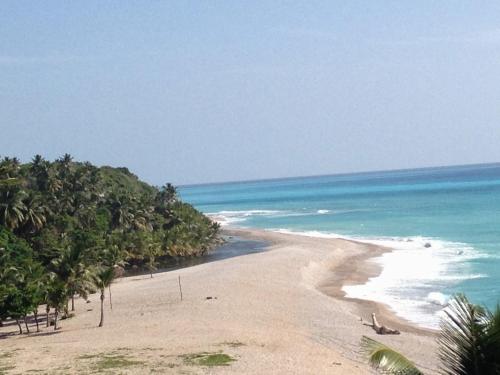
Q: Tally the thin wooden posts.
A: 2